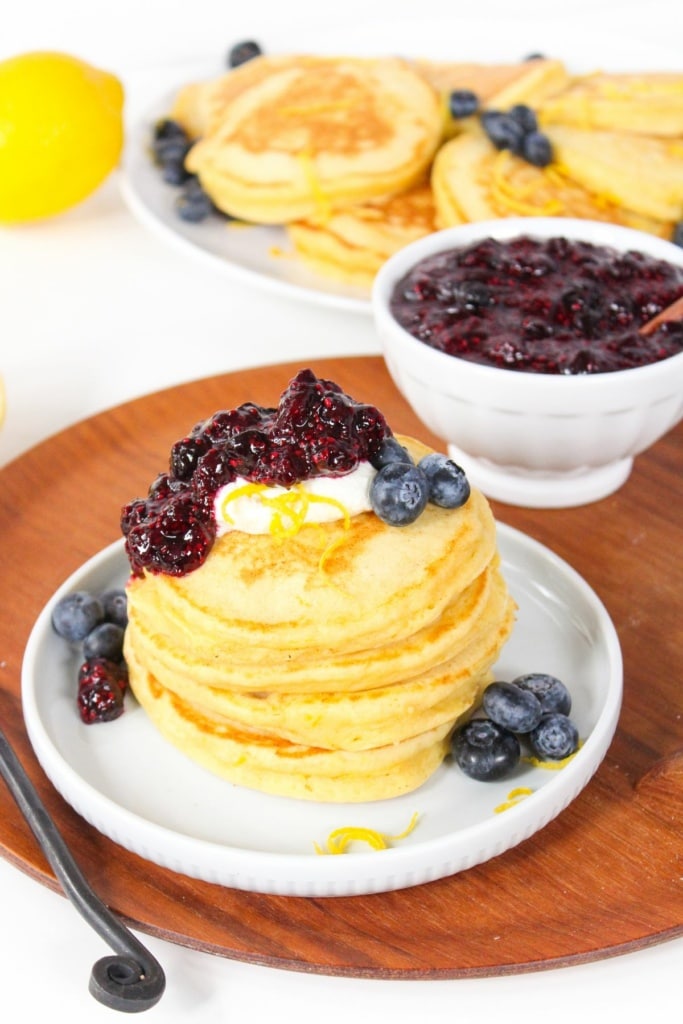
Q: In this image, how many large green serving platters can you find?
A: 0